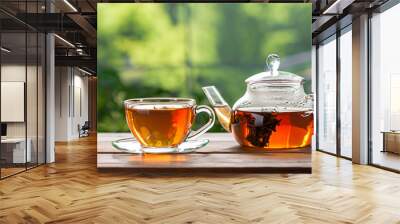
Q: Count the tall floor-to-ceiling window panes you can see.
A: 3